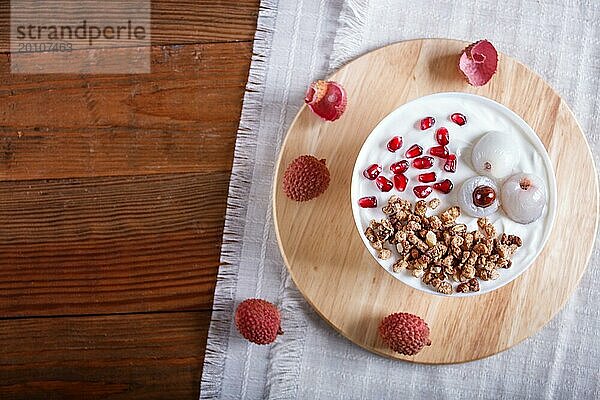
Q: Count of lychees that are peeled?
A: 3